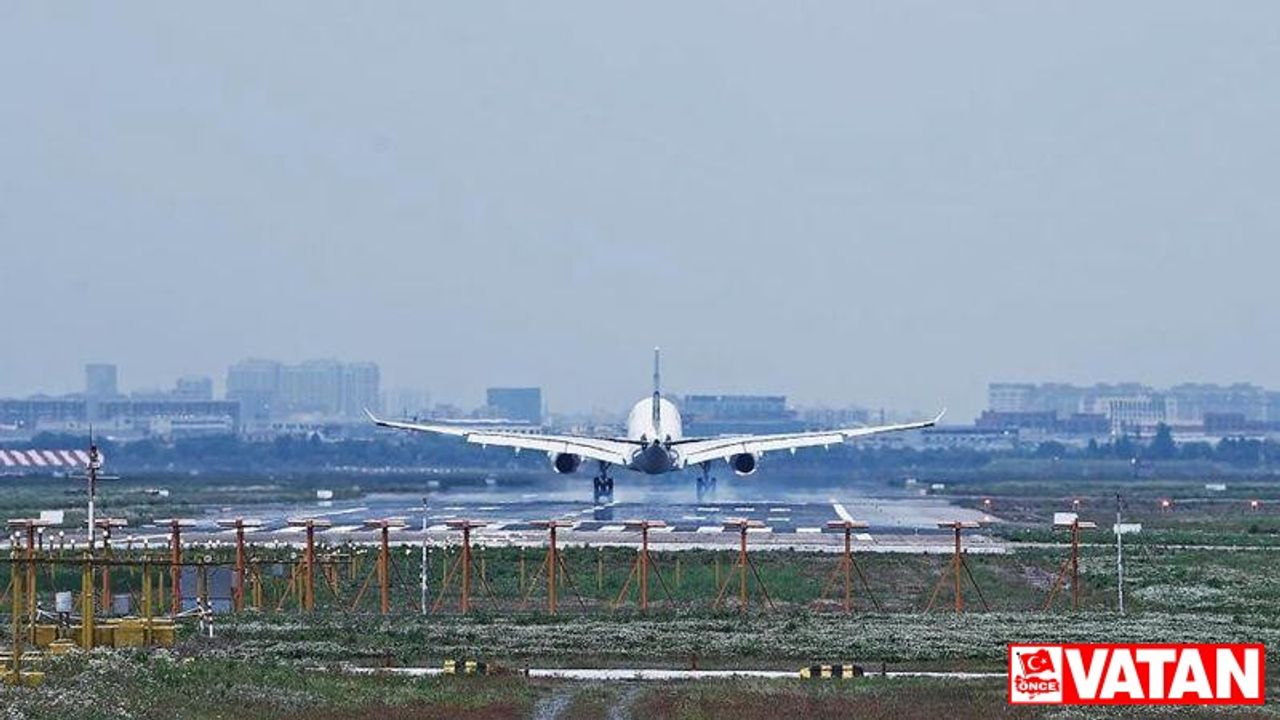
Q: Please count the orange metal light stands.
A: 13